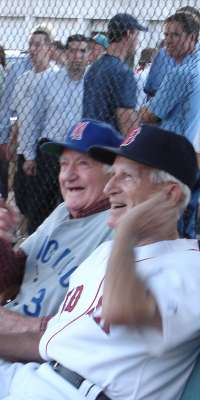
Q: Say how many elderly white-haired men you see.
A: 2